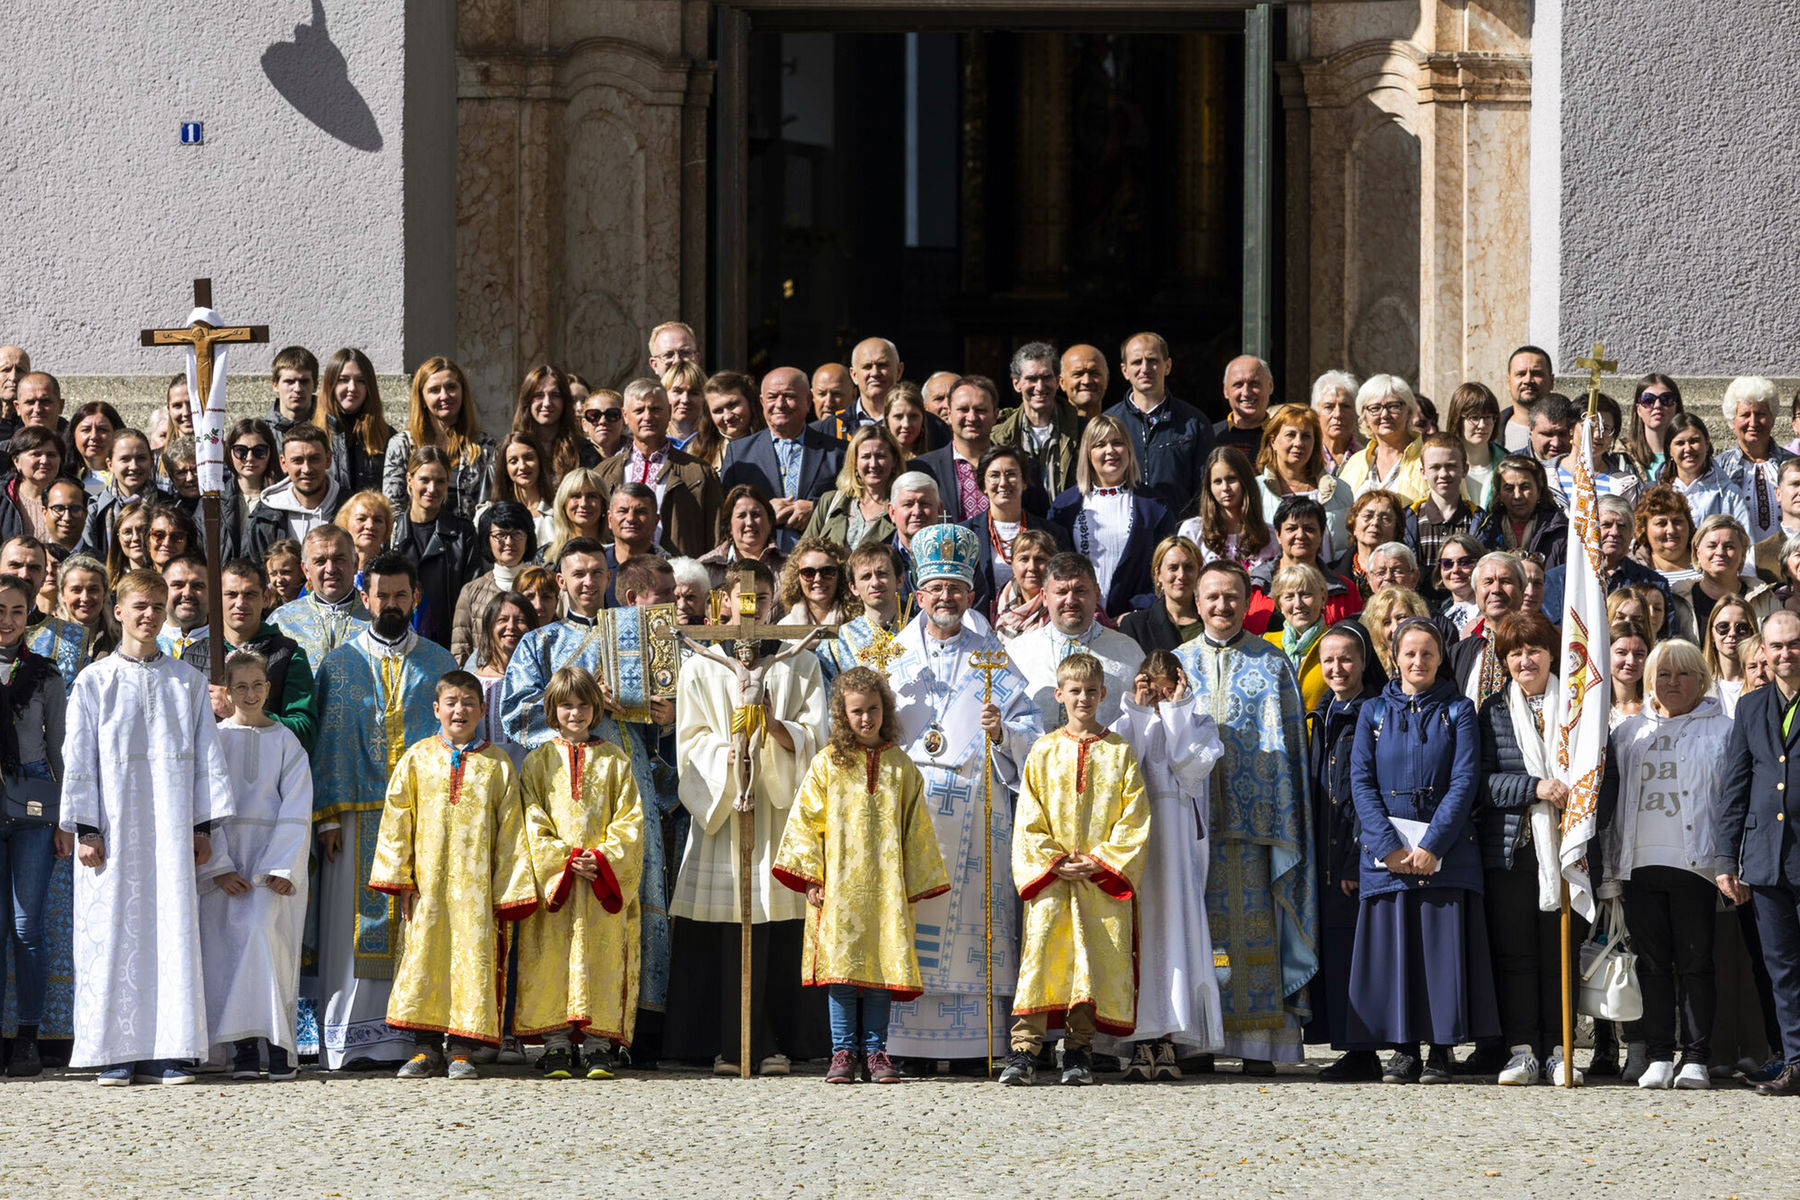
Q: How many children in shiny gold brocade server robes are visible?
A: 4